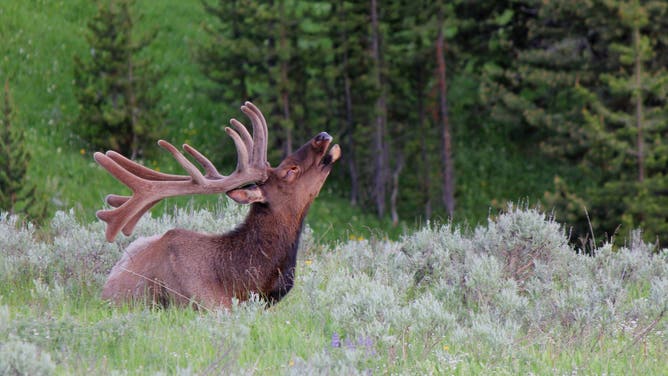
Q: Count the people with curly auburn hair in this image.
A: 0